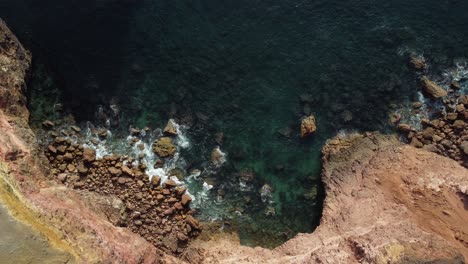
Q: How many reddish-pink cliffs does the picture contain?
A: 2